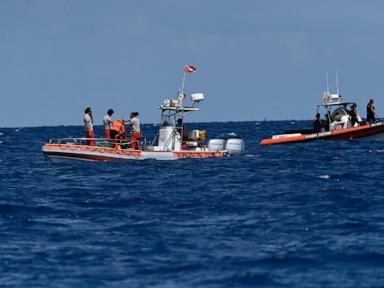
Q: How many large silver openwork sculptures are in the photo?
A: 0